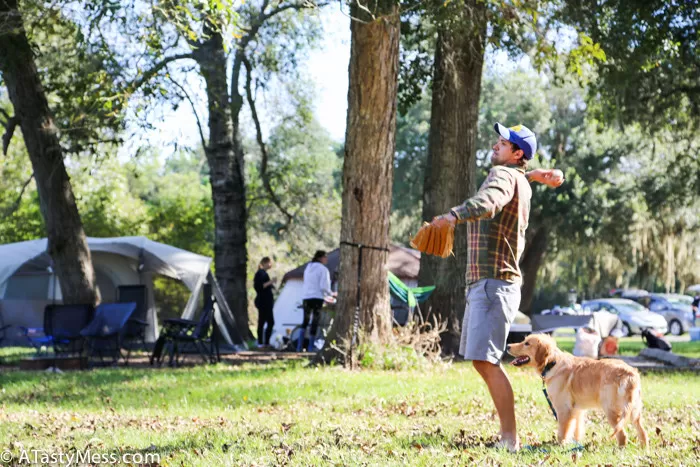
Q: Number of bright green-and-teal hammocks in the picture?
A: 1